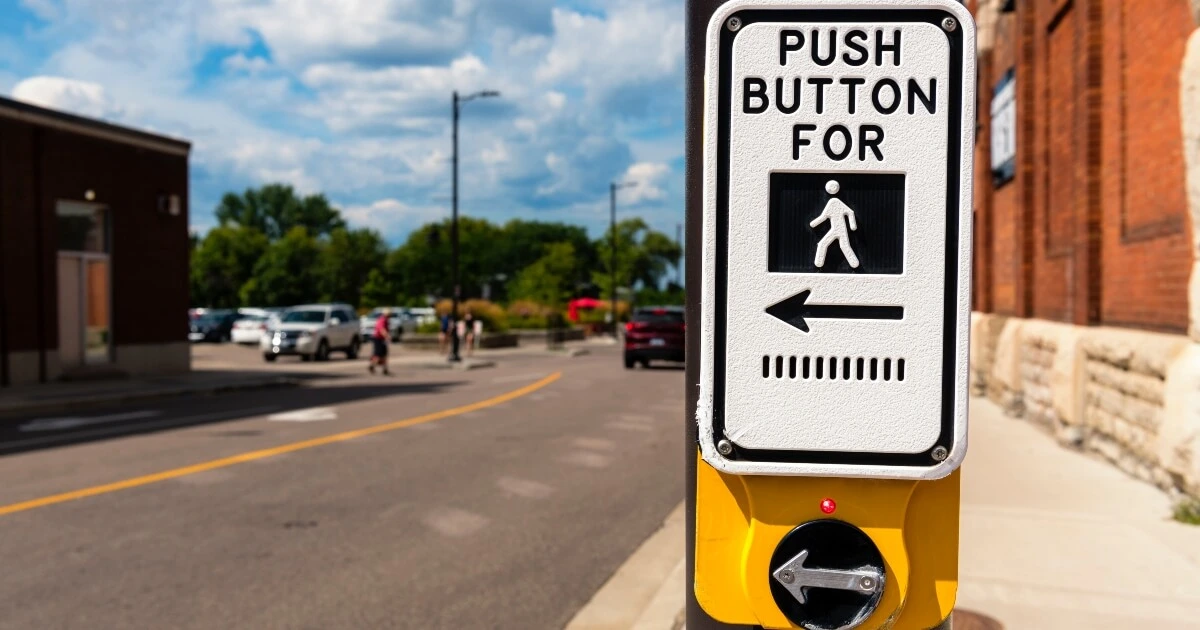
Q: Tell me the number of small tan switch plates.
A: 0